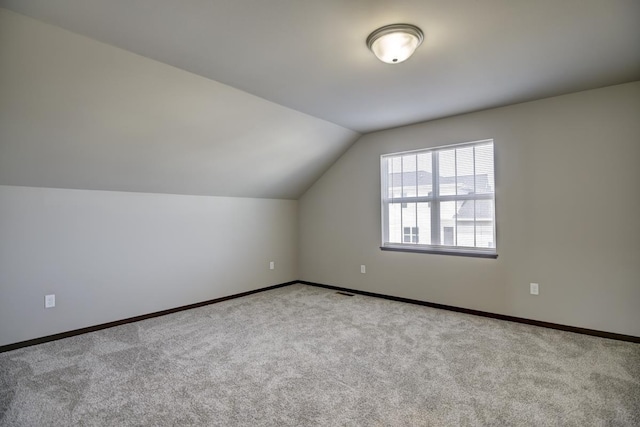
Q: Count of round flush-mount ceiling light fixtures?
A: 1